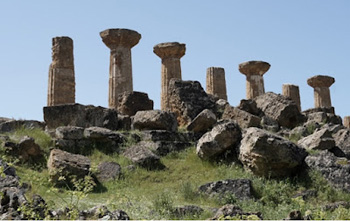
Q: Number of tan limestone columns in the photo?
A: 7